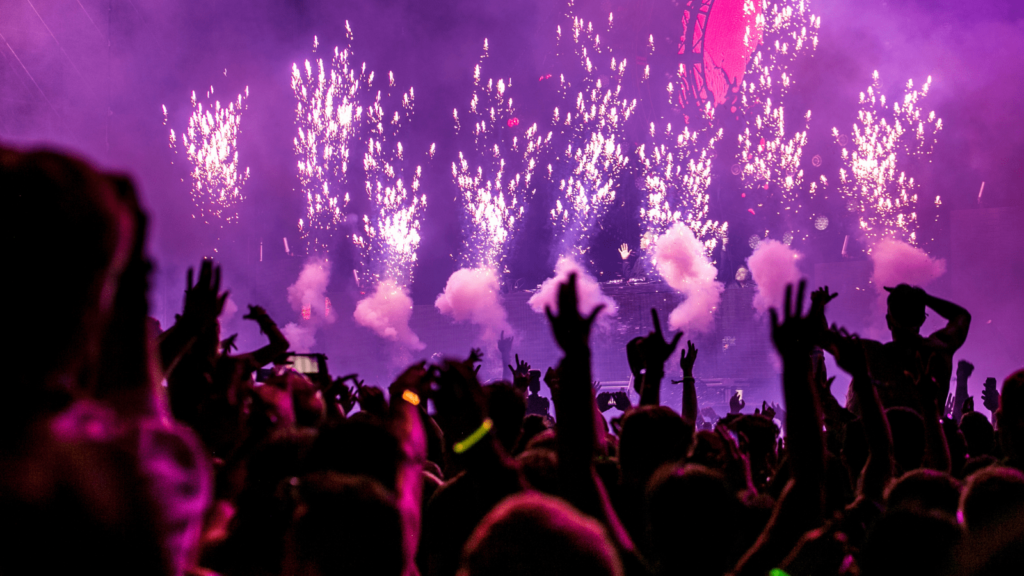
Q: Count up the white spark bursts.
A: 8